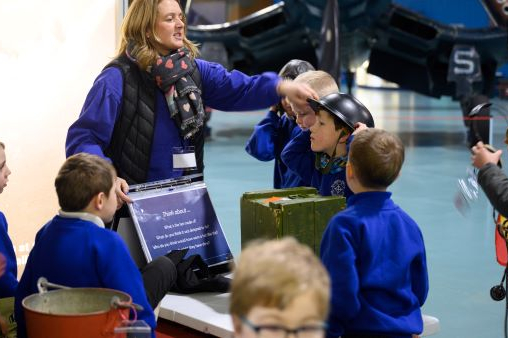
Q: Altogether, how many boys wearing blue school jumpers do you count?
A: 6